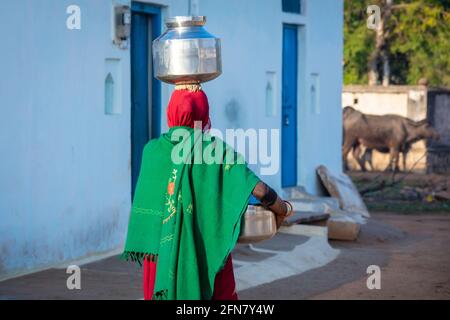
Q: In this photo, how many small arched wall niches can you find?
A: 3